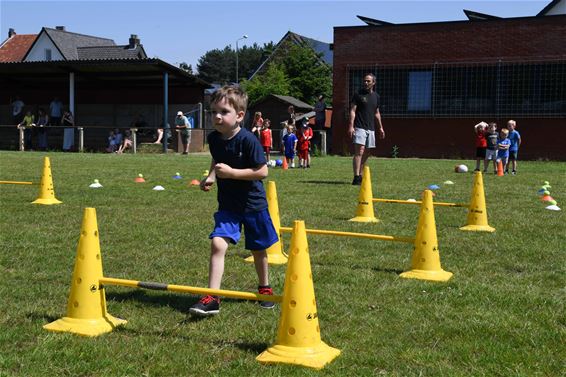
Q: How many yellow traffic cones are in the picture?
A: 7